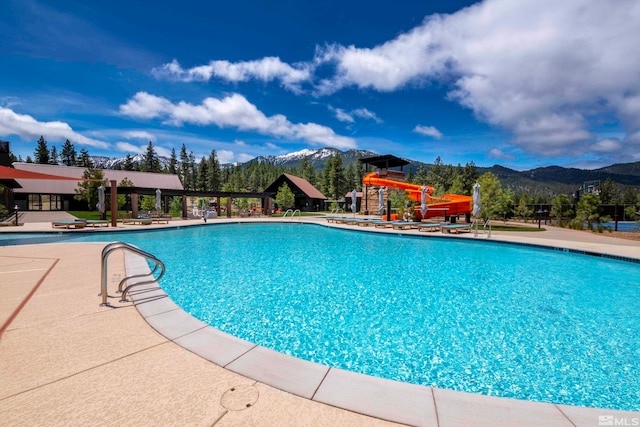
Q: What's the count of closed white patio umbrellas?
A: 6